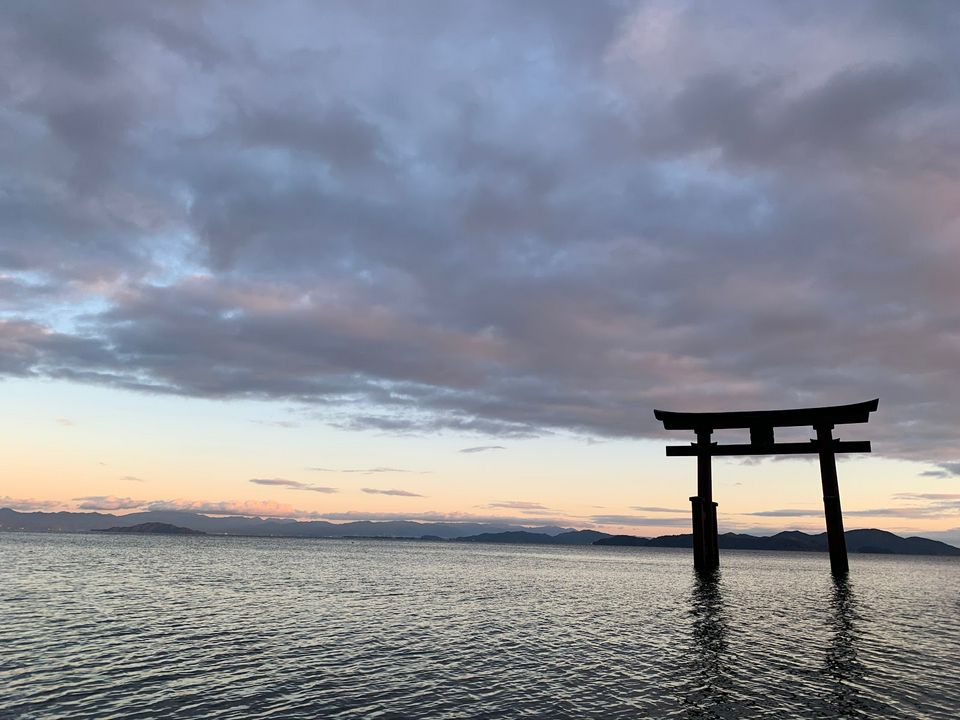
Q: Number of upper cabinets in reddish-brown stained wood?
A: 0